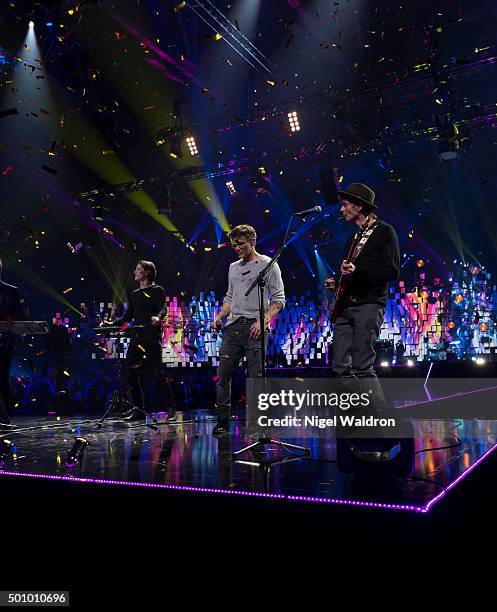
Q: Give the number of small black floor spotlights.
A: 2